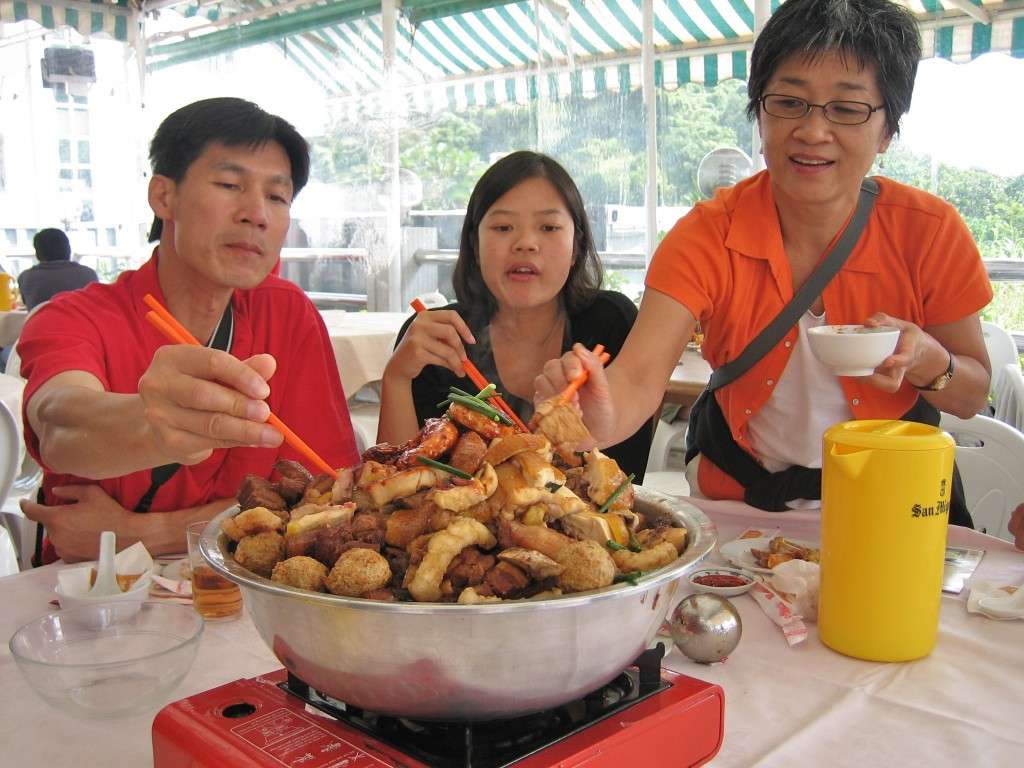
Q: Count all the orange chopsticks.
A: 6